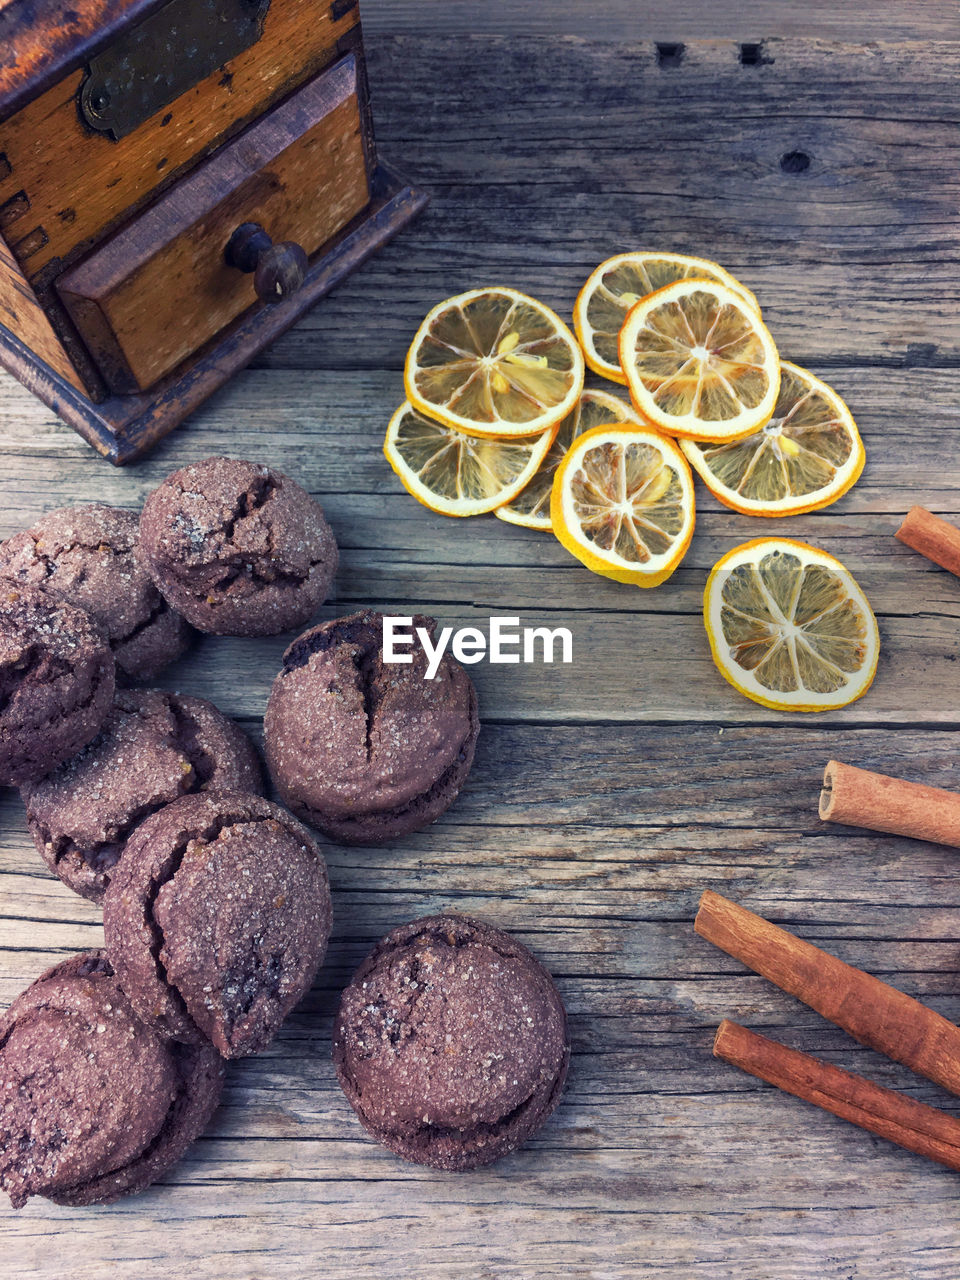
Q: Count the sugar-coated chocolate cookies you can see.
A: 8